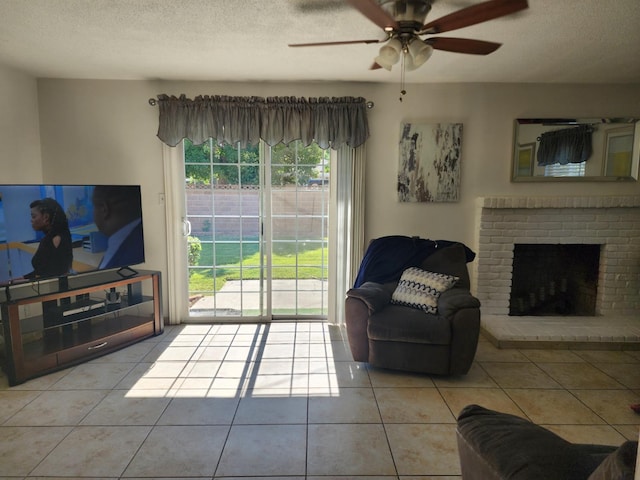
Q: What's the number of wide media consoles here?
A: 1